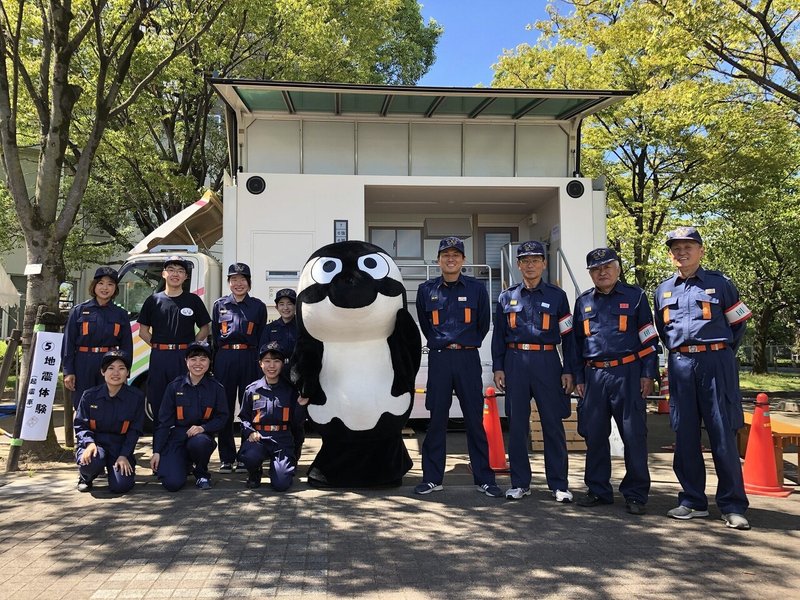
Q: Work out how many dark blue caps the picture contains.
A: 11